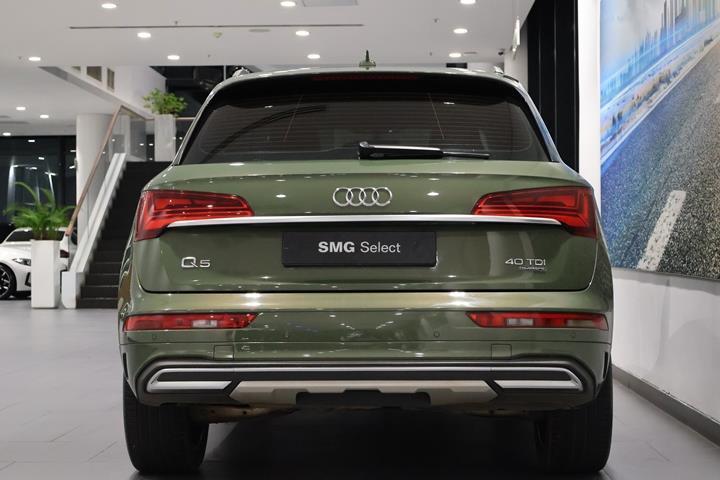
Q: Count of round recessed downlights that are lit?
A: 13